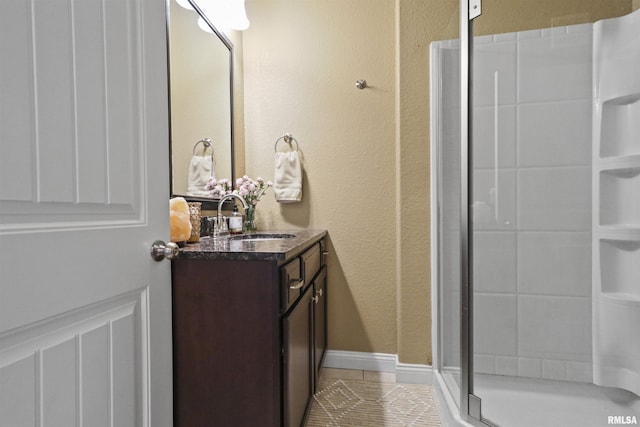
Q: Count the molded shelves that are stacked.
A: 3